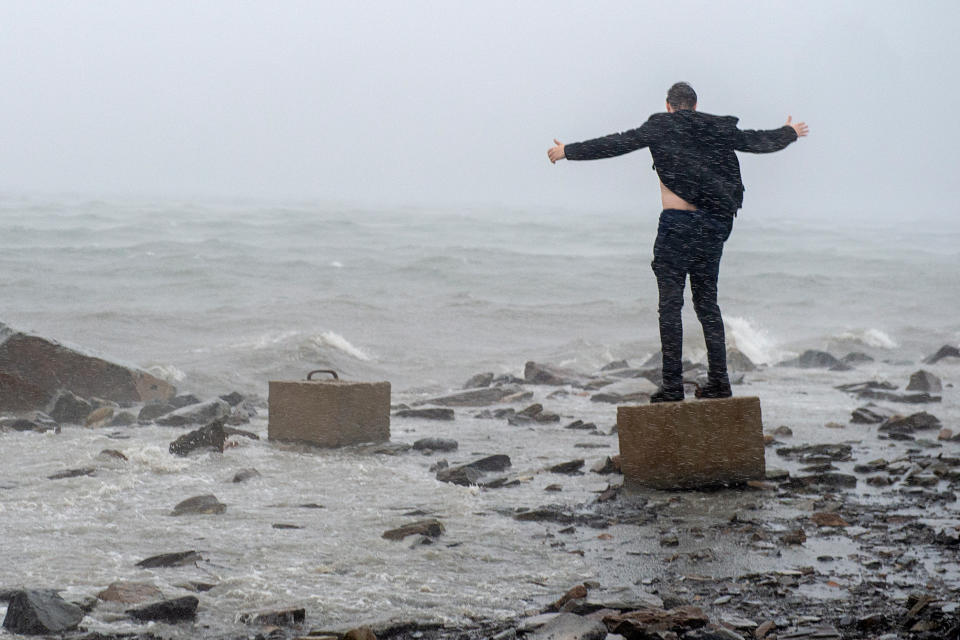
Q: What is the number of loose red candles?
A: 0